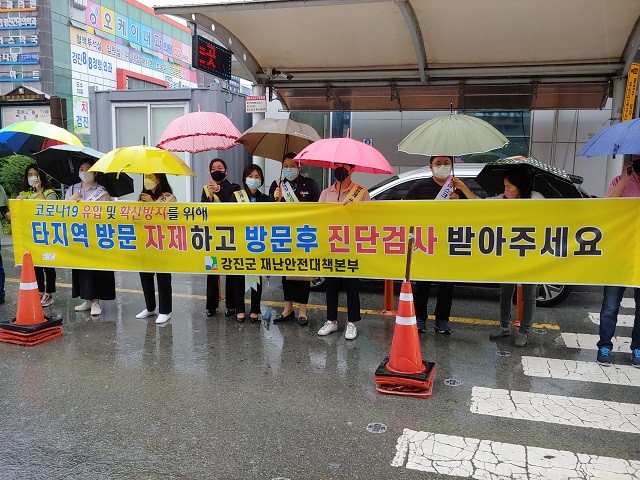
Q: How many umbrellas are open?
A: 9